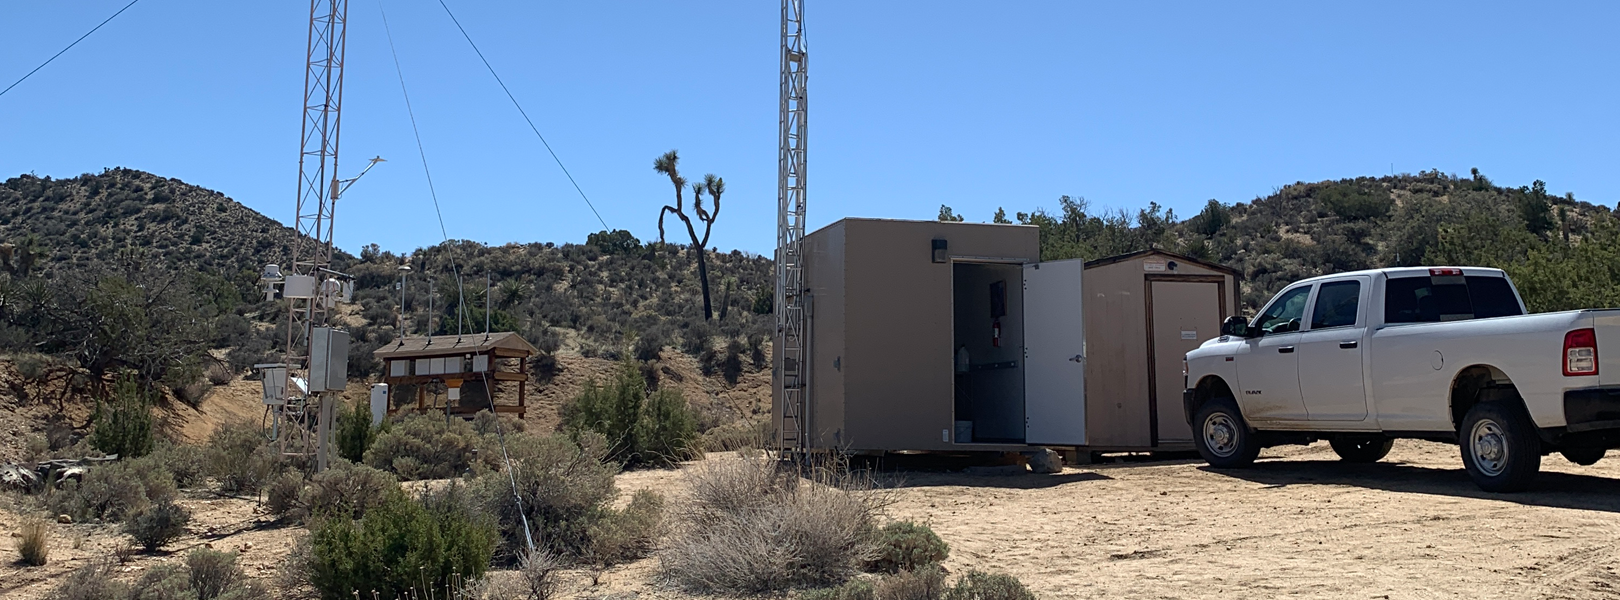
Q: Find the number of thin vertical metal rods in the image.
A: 4